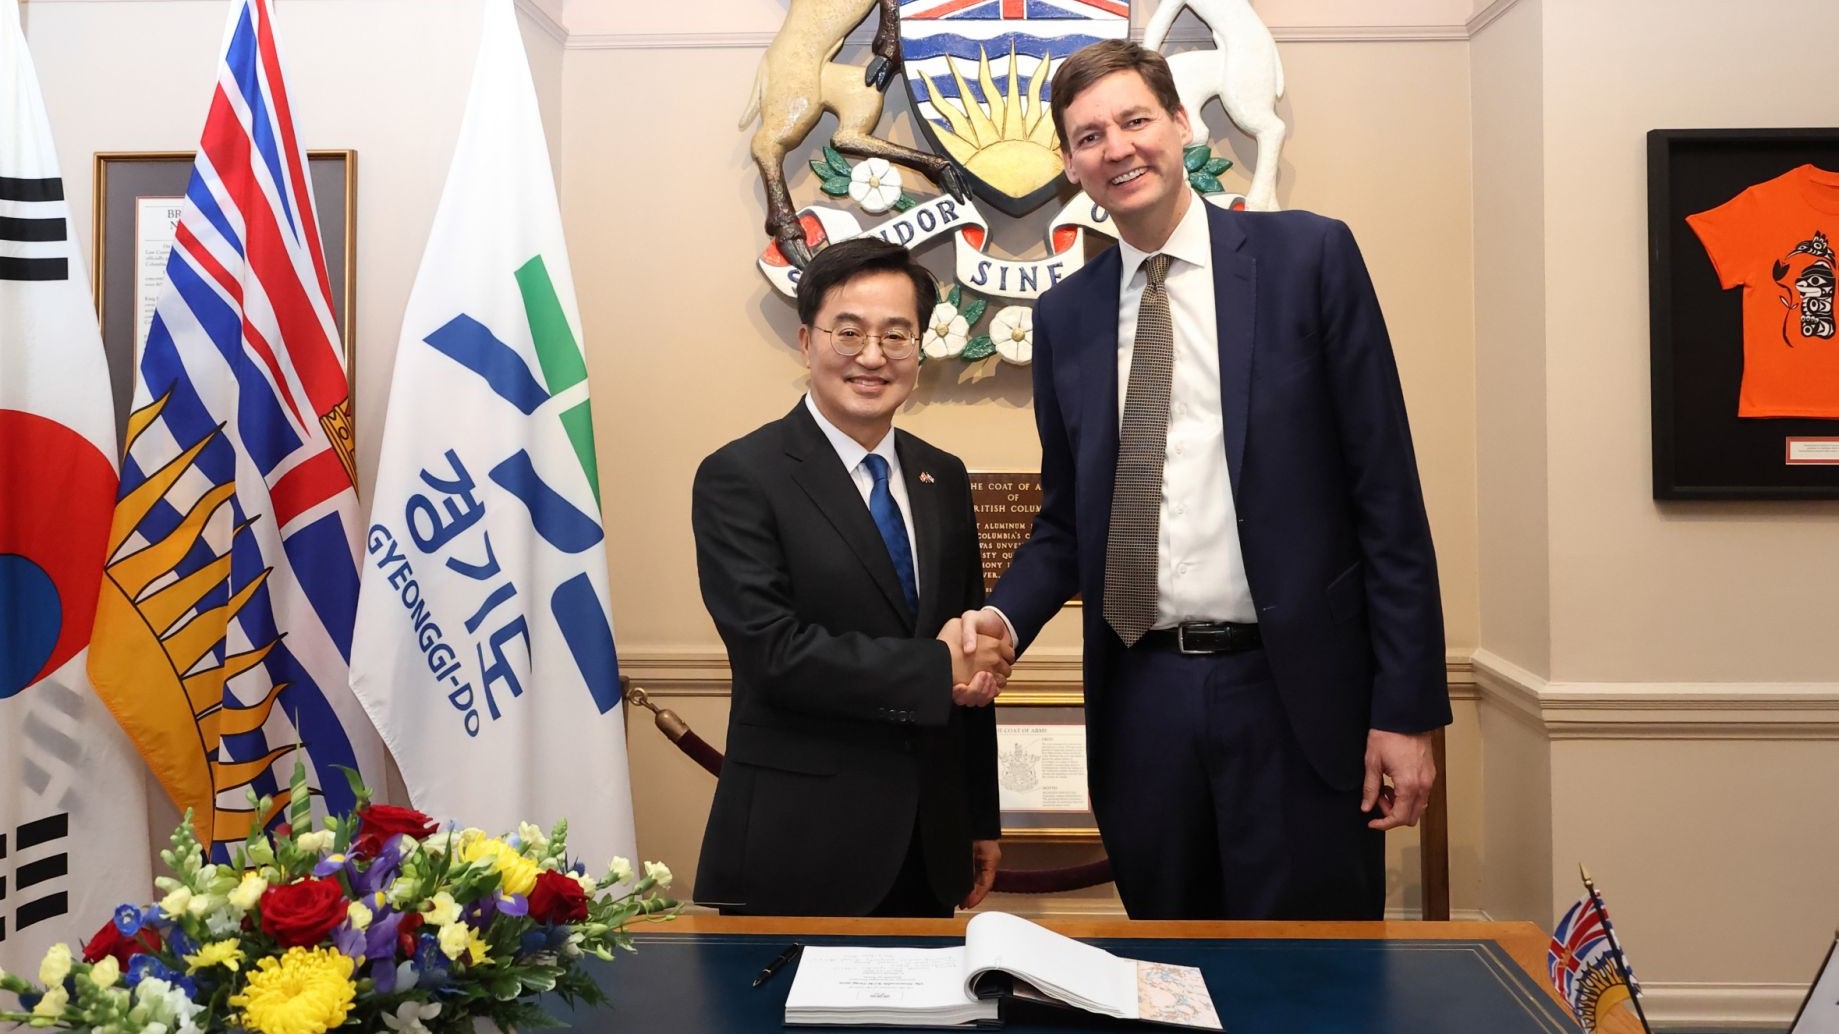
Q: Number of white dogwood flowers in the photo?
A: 3